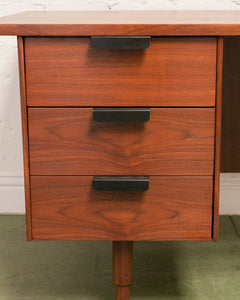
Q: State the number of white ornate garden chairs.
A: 0